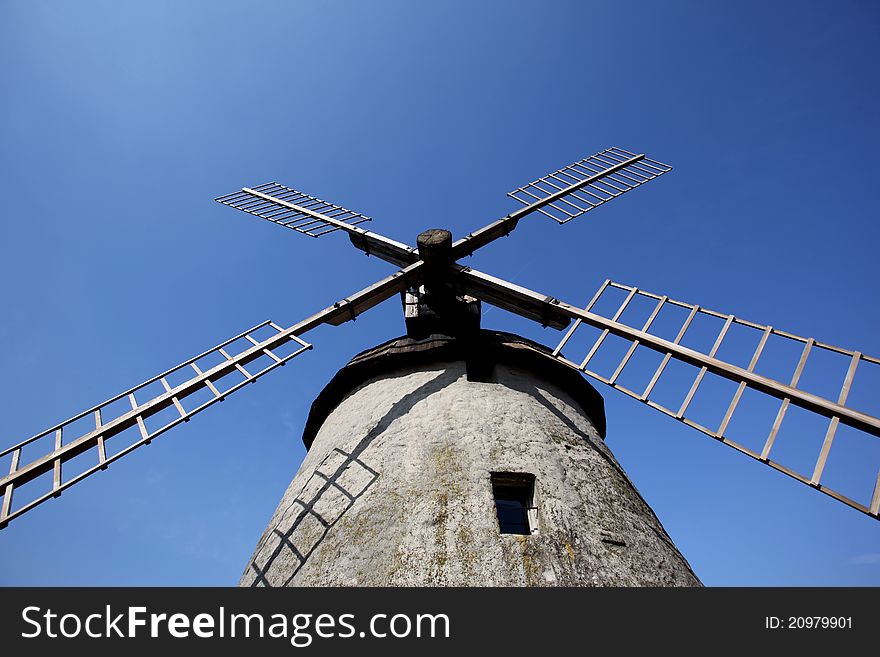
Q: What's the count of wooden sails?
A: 4